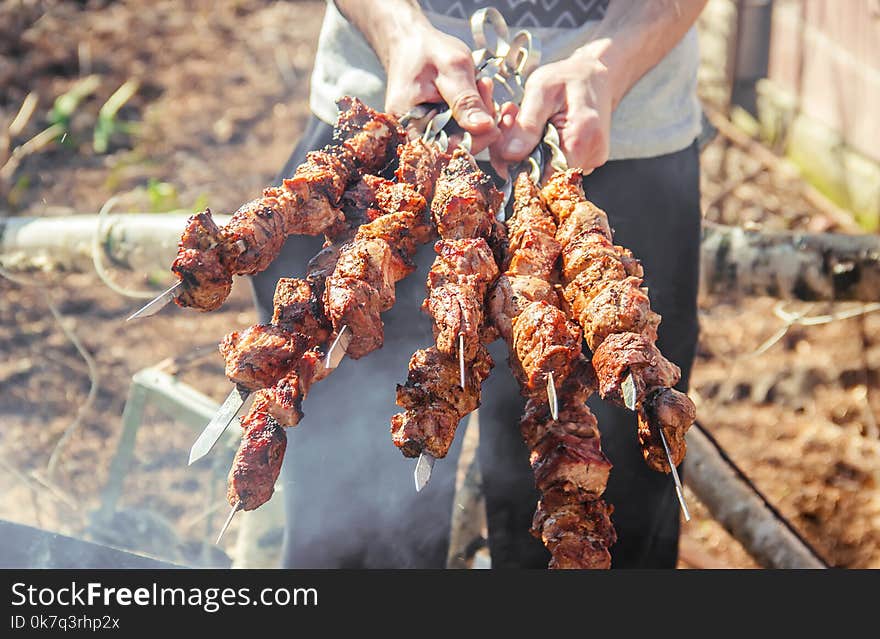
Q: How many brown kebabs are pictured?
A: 10